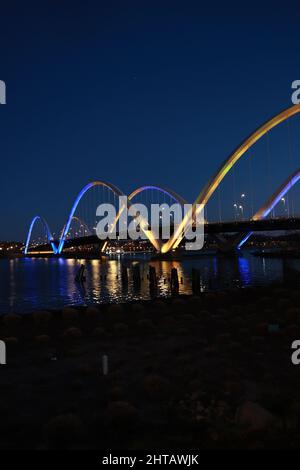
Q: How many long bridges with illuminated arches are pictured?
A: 1